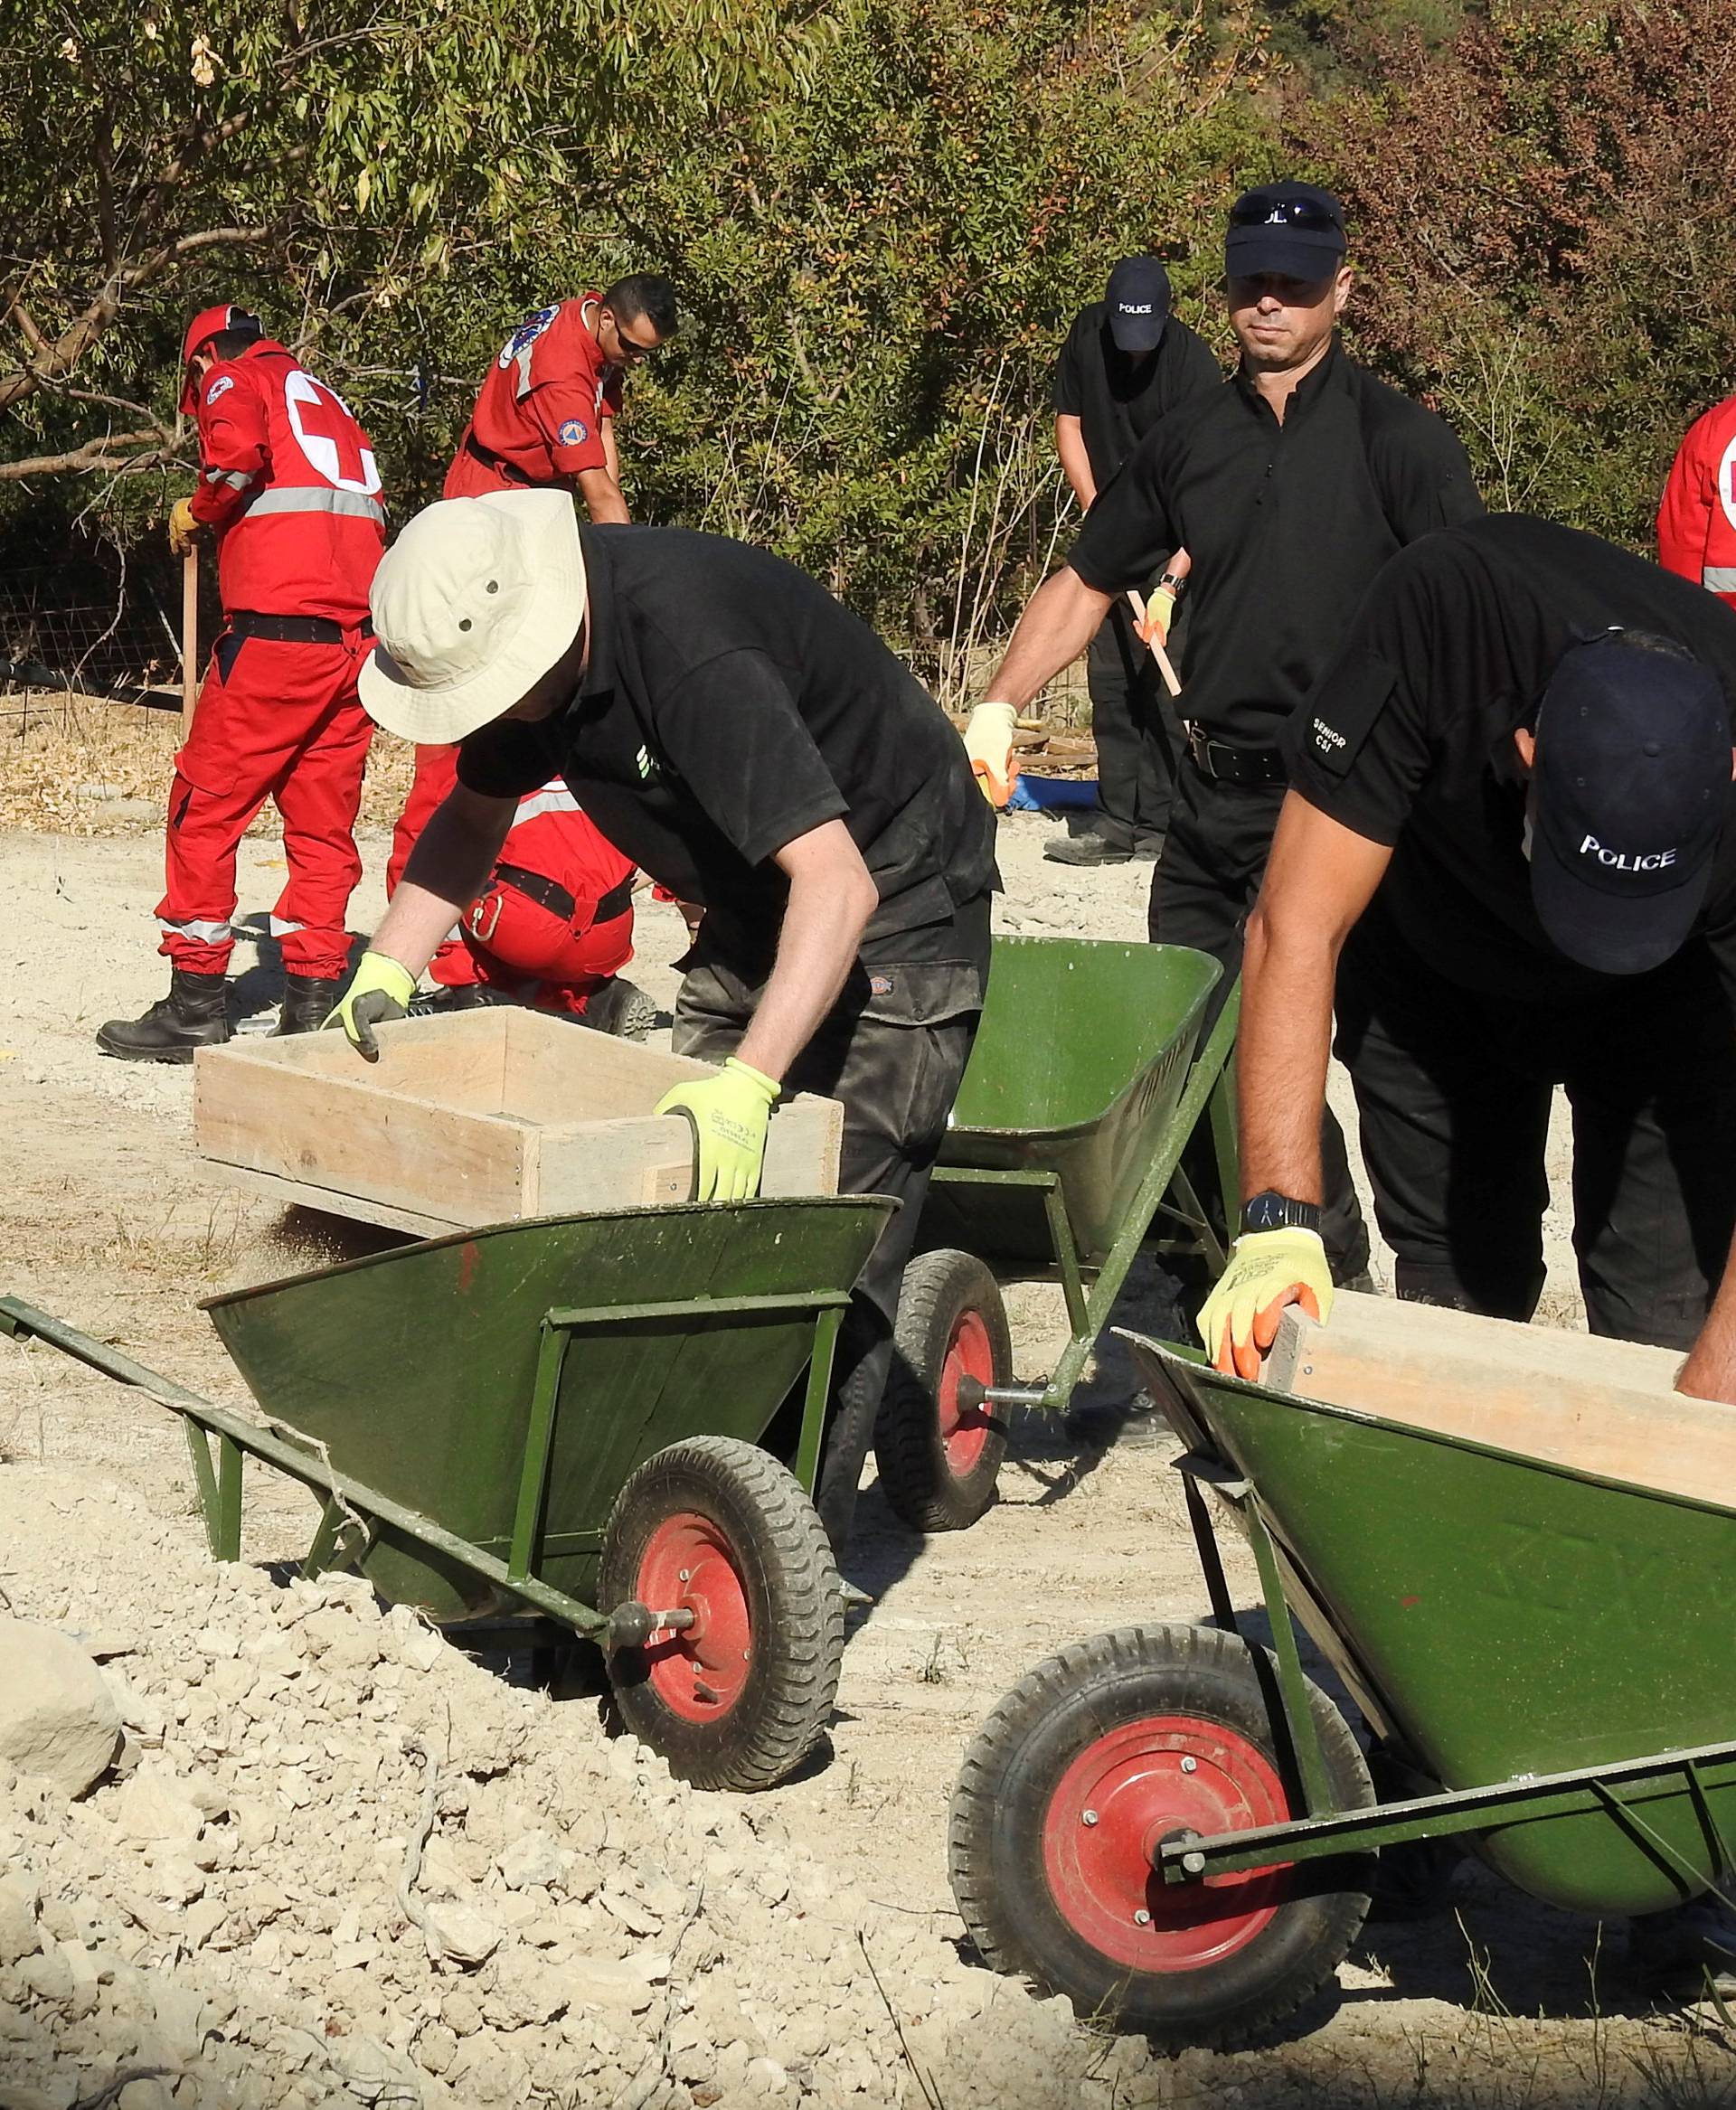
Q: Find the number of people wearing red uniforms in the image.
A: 4